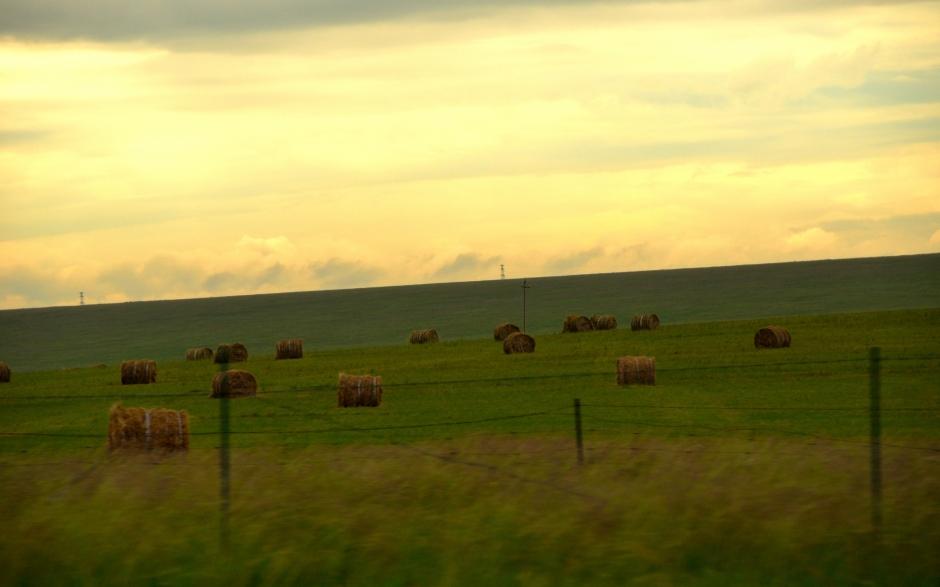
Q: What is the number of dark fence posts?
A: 3